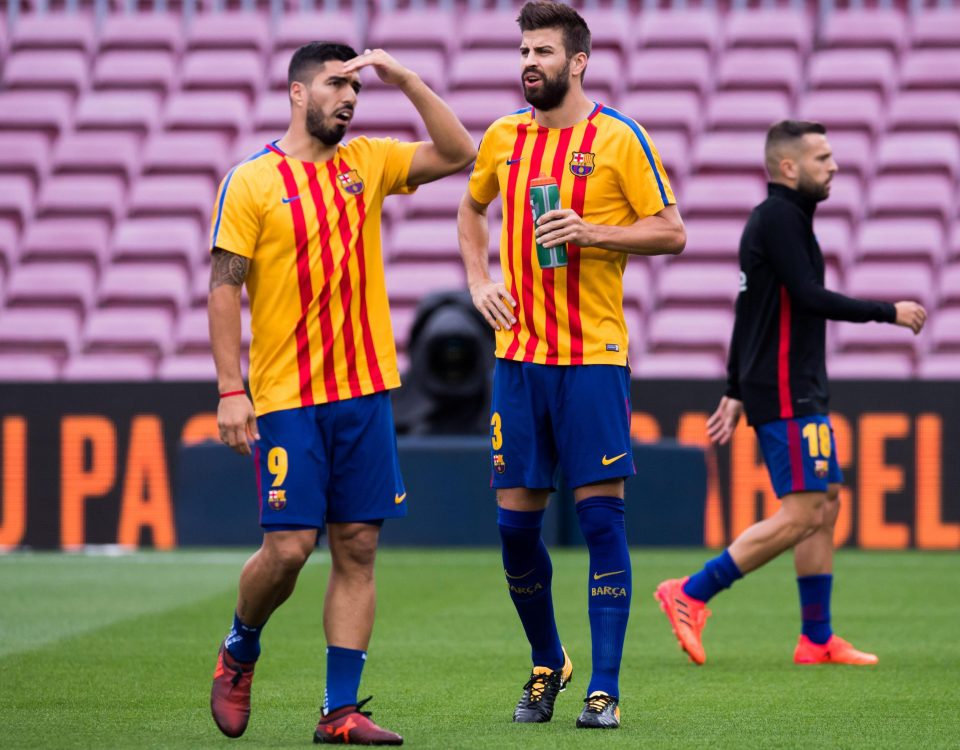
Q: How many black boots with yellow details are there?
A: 2